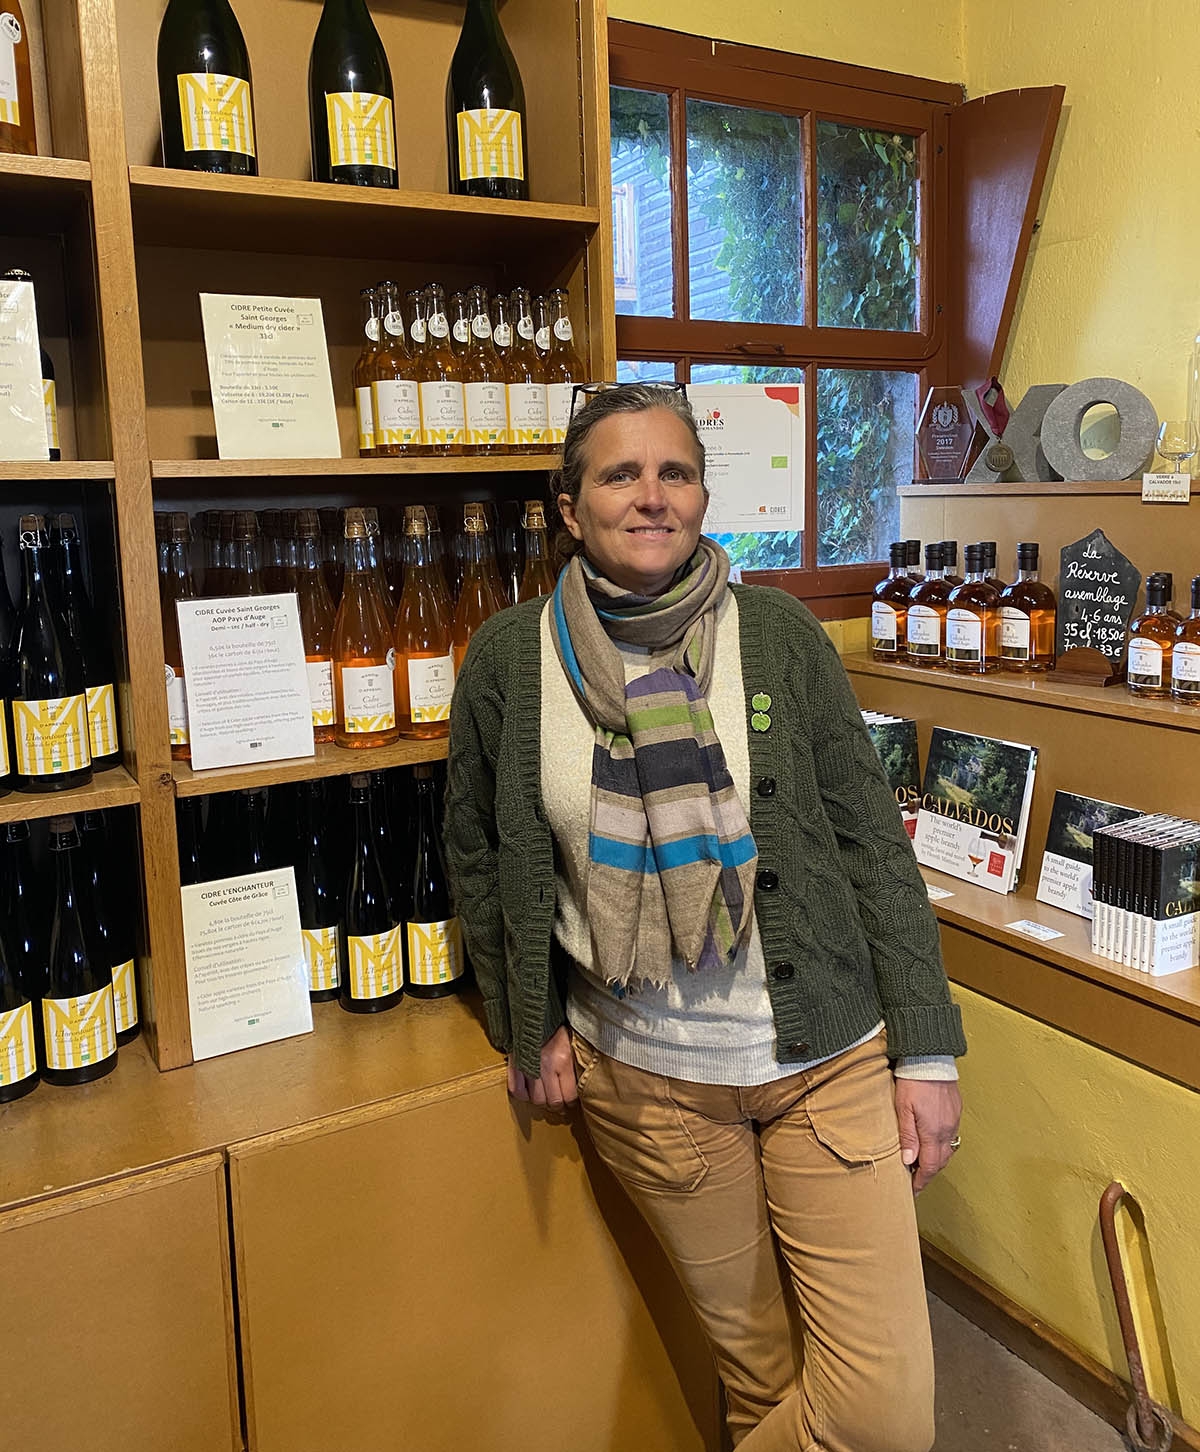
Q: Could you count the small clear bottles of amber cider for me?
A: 10